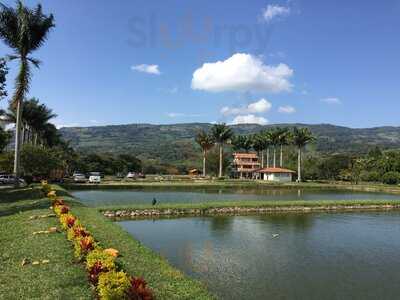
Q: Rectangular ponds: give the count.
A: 2